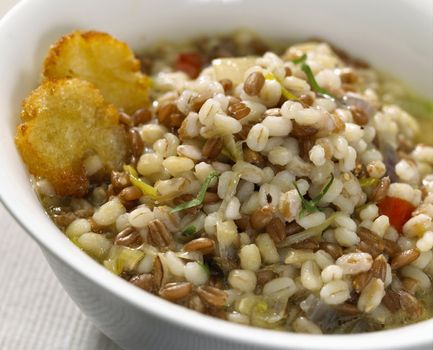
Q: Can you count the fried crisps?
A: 2